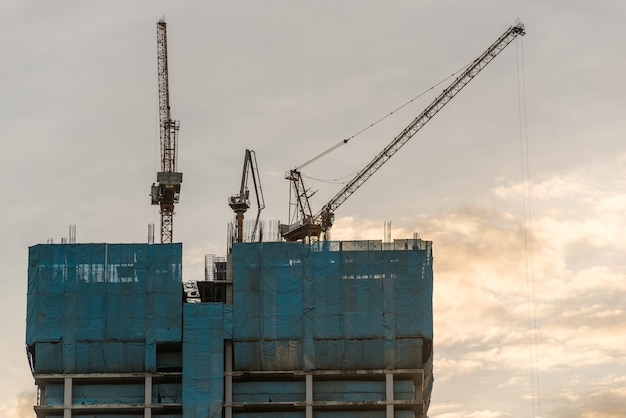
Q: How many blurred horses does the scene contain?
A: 0